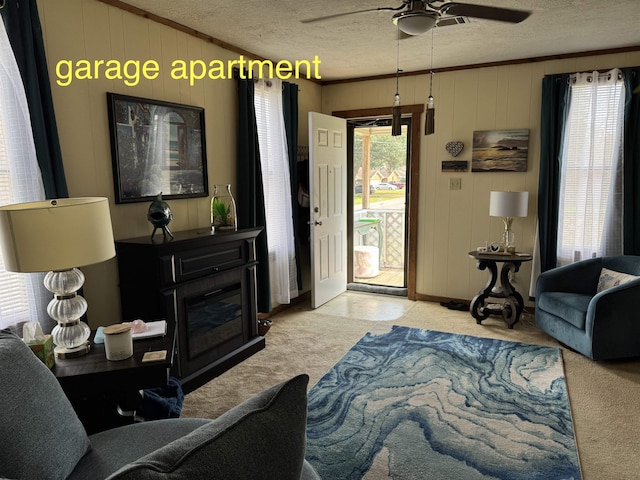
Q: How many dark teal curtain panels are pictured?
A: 5